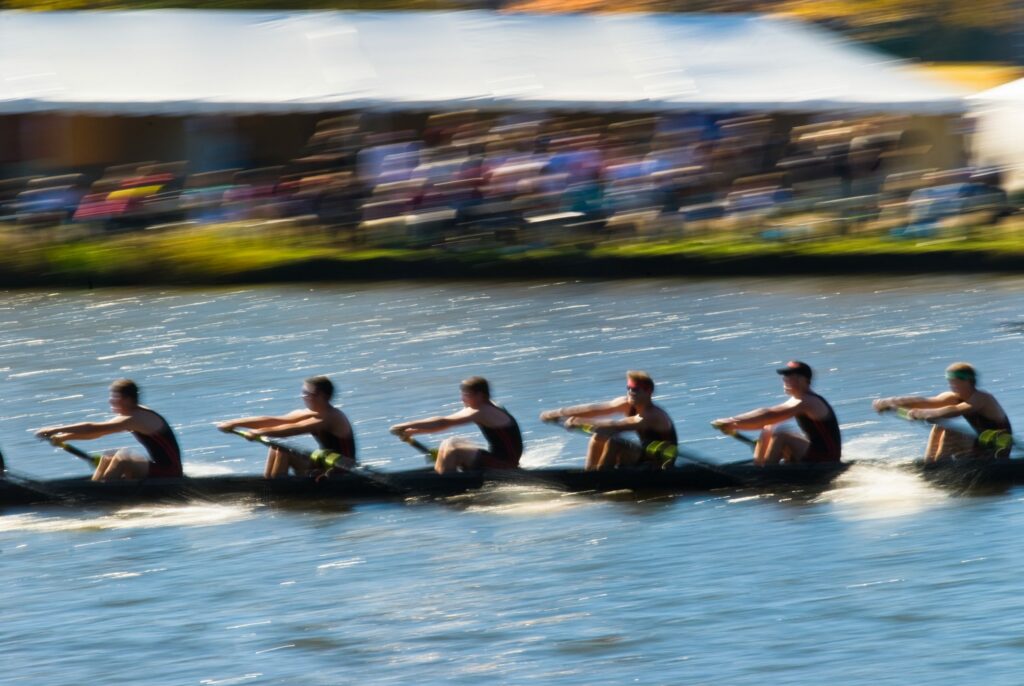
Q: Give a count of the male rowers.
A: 6